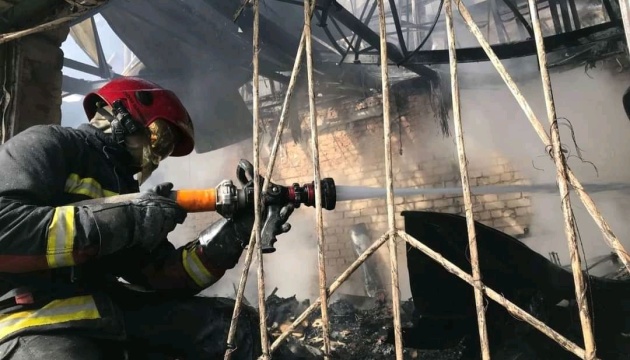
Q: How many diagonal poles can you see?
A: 4